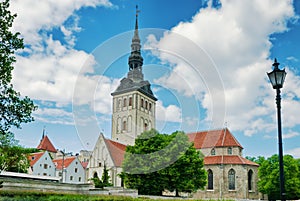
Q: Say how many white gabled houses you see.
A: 2